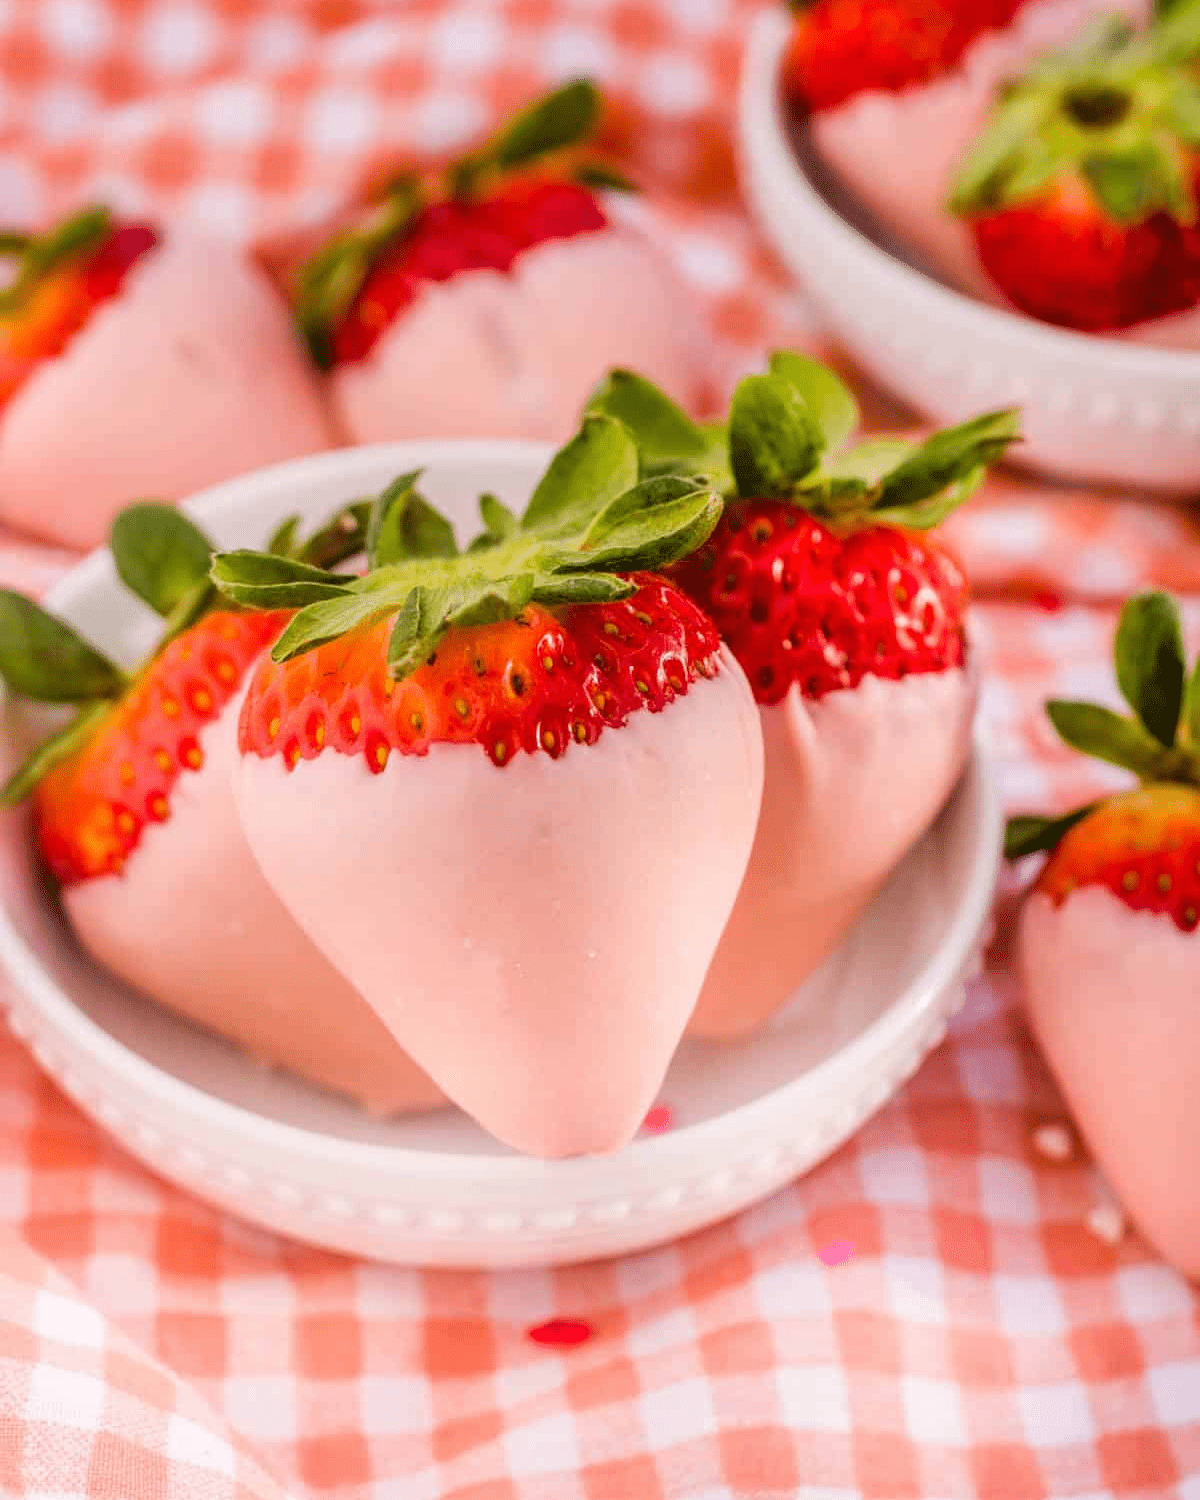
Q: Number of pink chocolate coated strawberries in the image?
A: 8